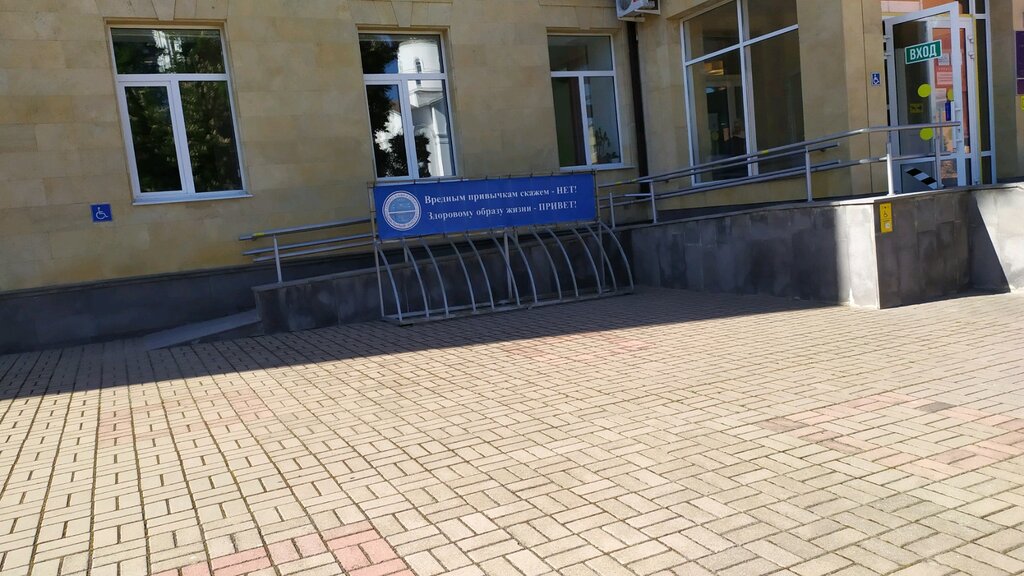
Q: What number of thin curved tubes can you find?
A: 12